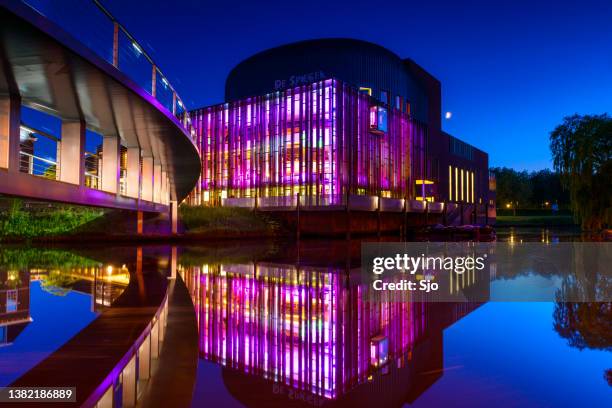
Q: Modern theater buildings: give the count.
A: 1